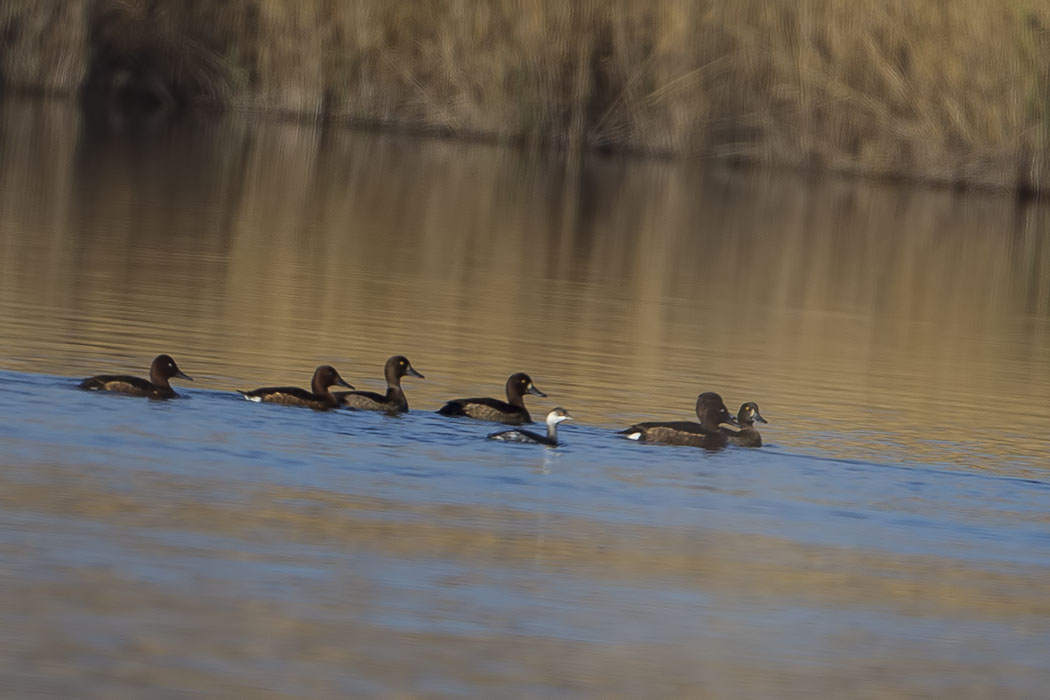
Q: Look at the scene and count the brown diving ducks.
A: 6